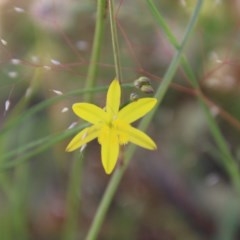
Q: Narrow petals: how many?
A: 6